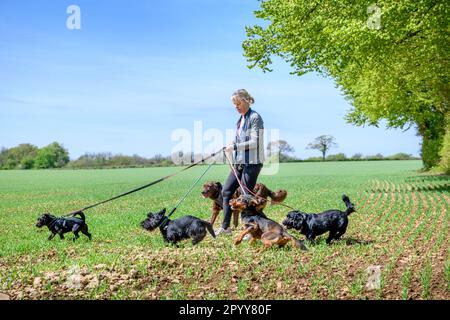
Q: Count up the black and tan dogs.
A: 1